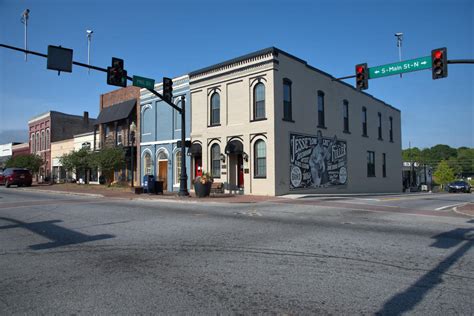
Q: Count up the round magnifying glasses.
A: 0